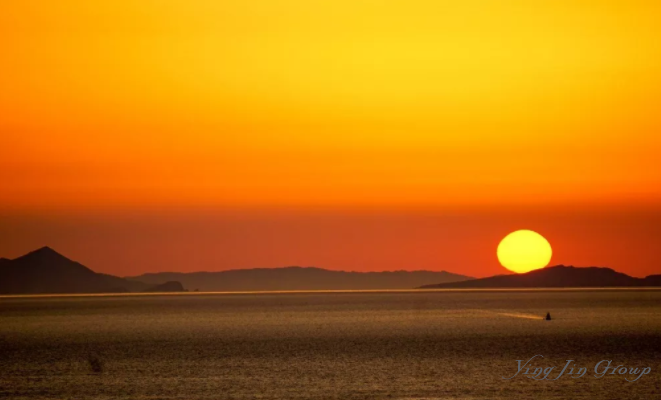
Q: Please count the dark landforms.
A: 3